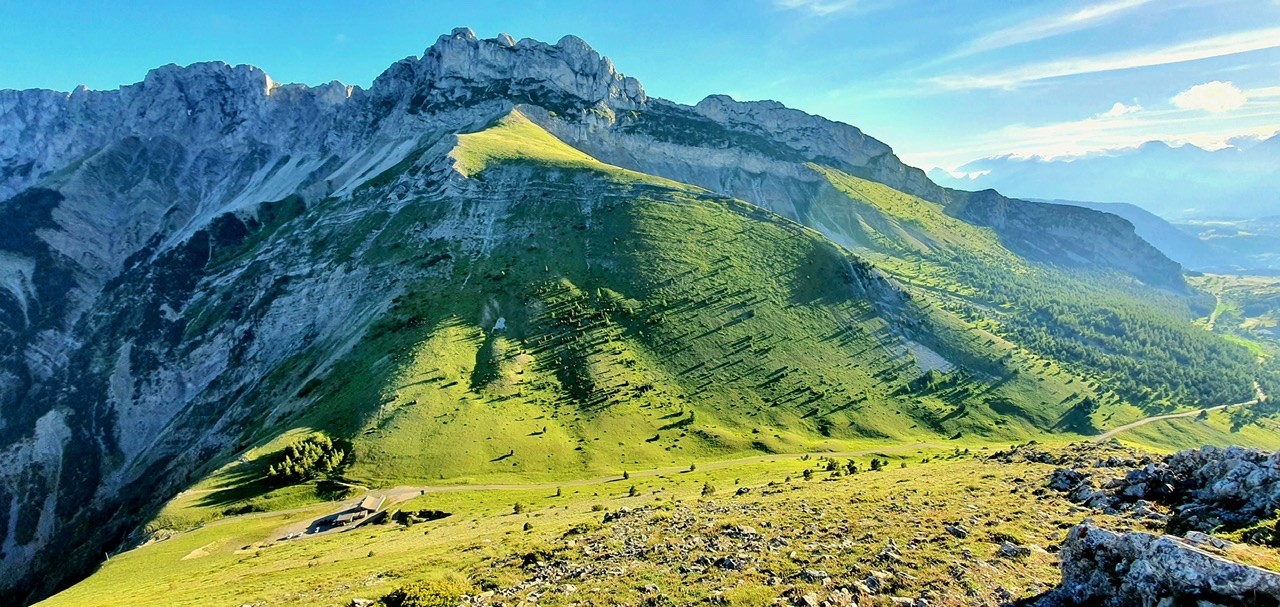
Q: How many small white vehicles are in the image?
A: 3